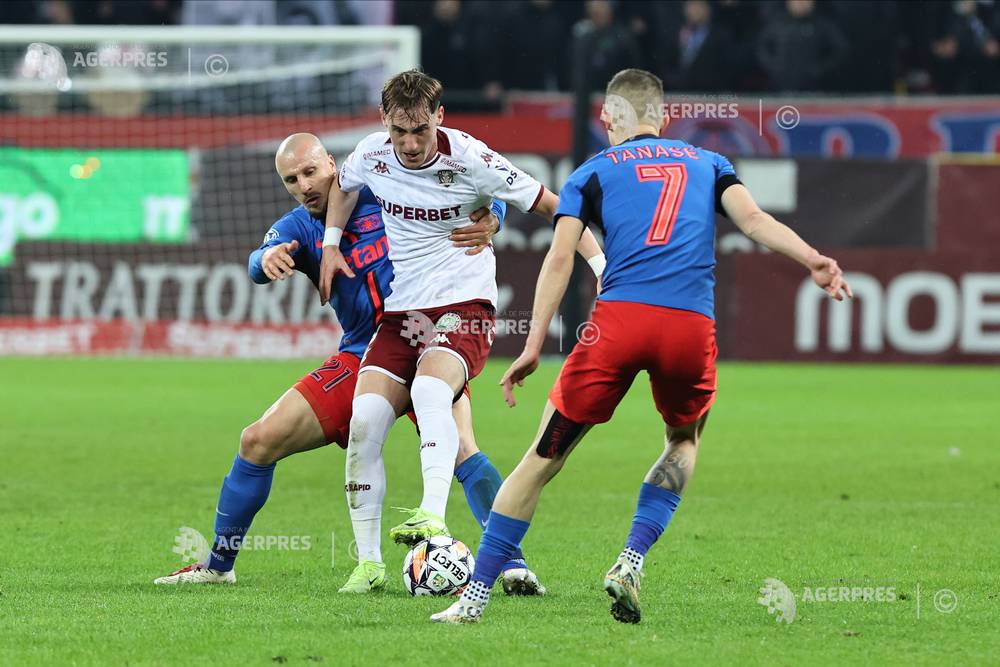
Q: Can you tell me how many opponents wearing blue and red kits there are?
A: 2